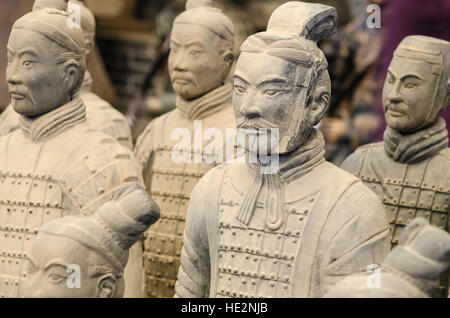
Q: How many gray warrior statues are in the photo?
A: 7